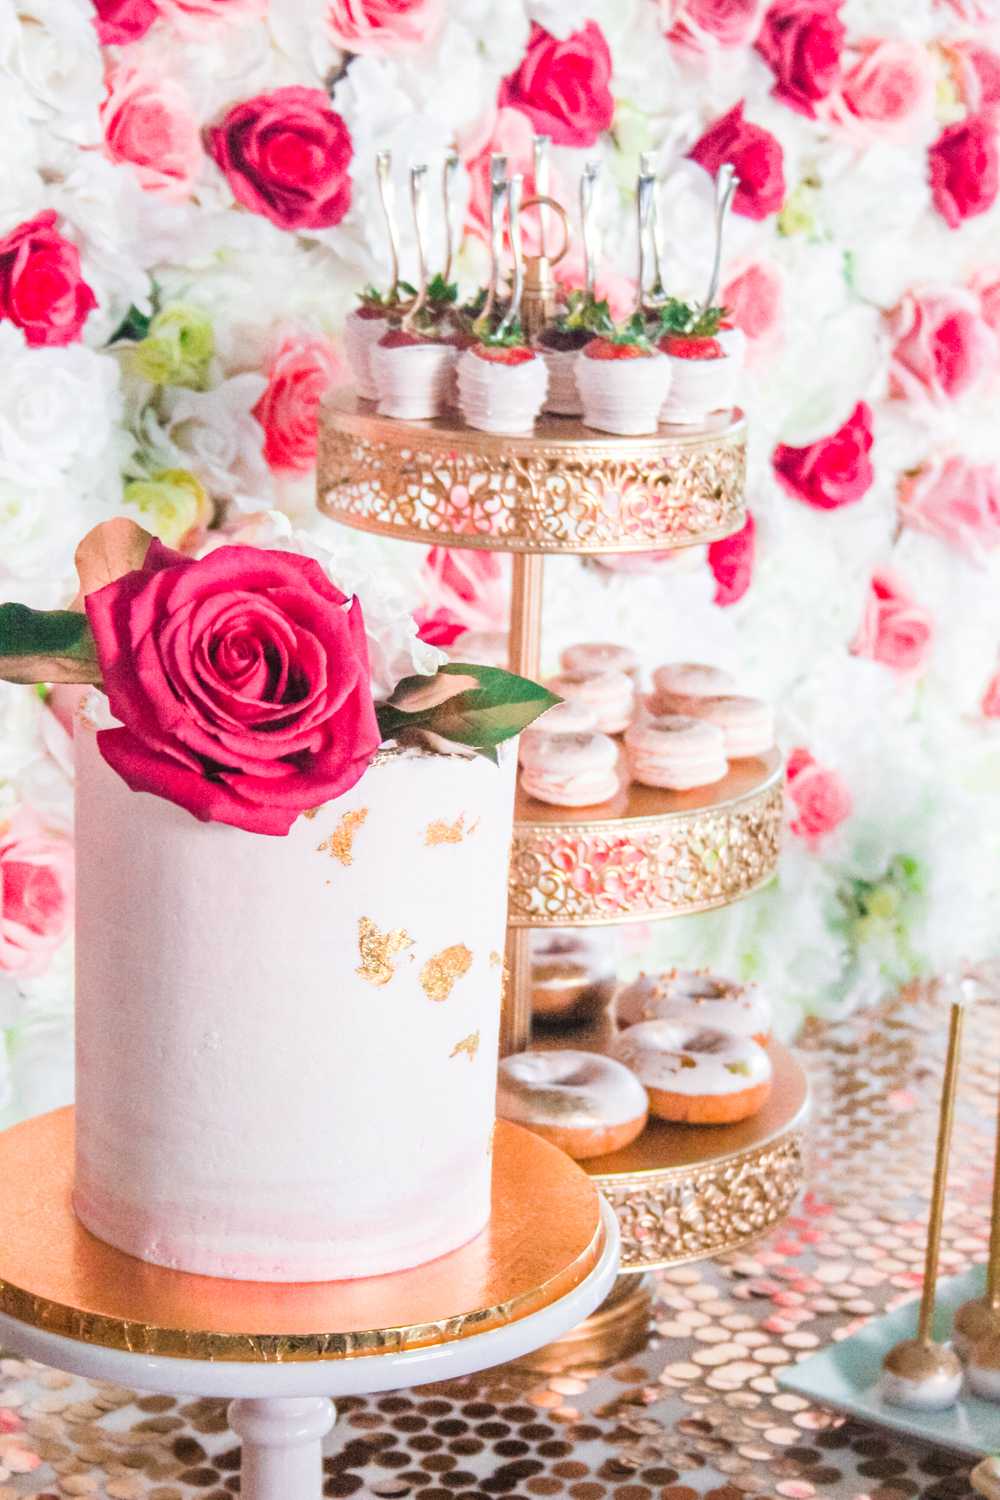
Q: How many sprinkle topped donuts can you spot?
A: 1